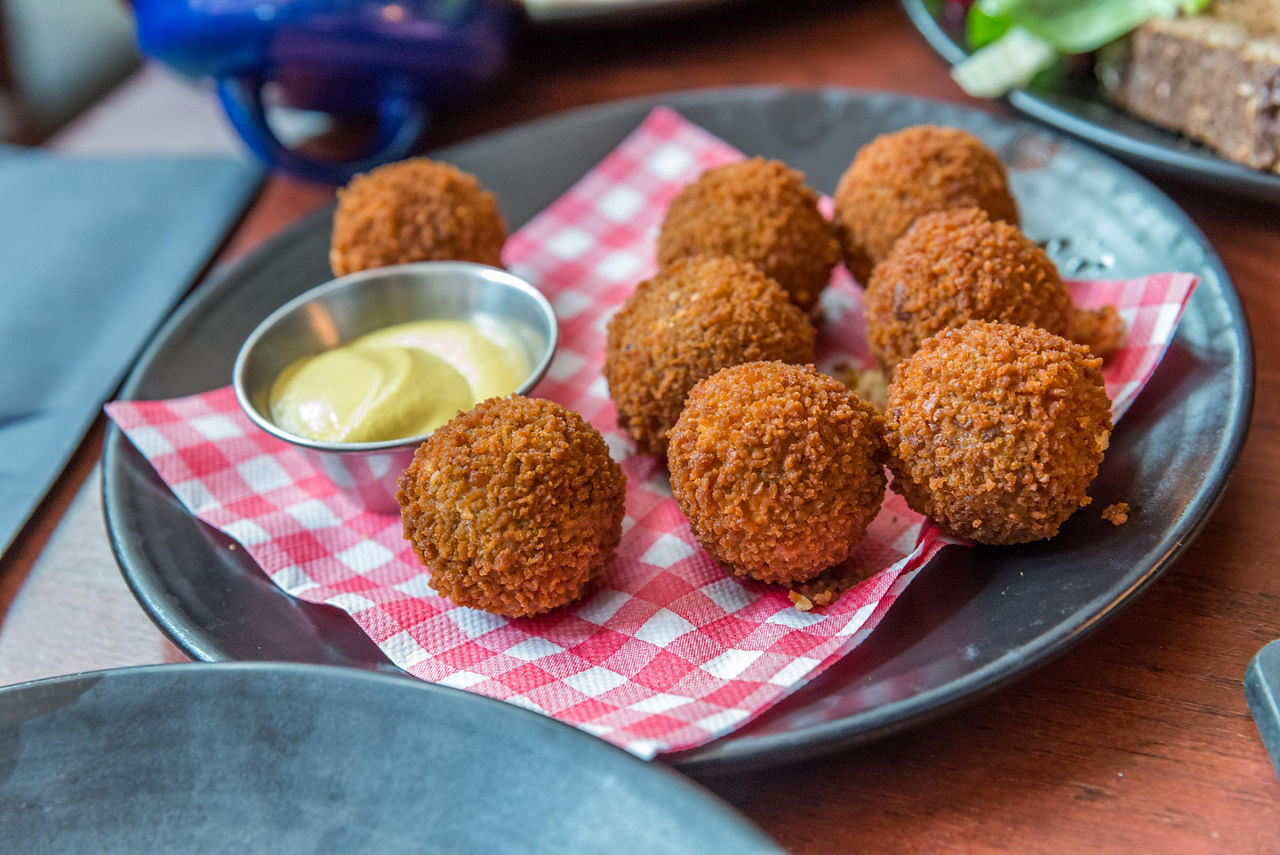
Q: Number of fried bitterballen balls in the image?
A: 8